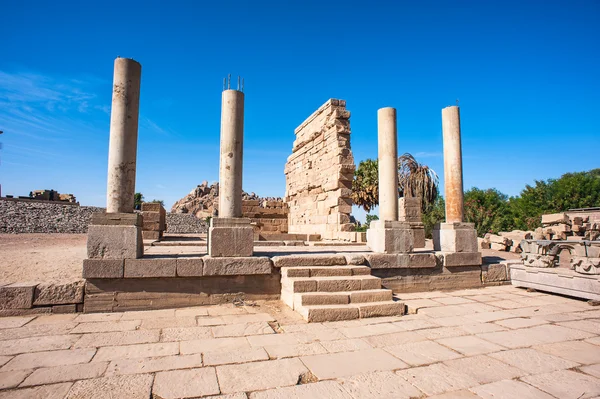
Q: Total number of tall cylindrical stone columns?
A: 4